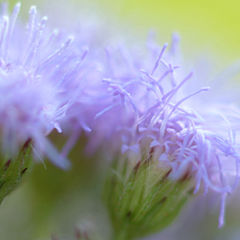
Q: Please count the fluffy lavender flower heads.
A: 2